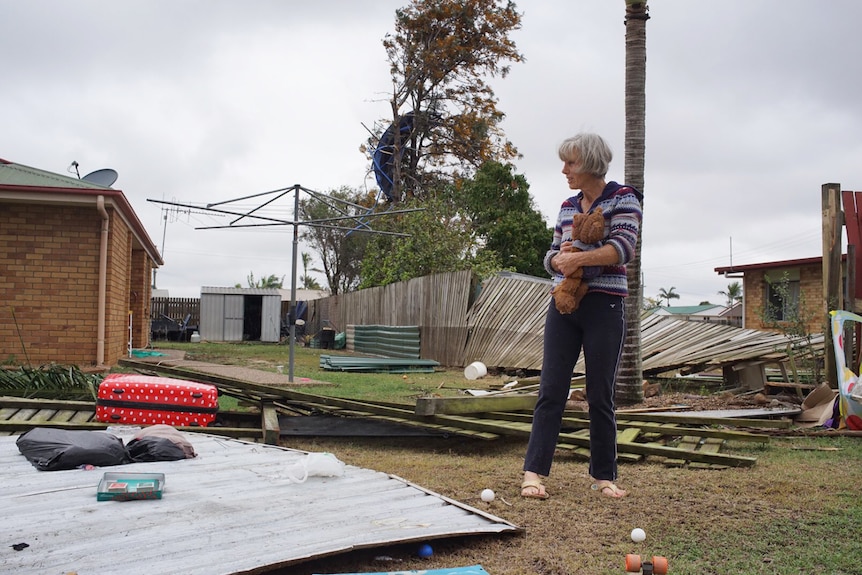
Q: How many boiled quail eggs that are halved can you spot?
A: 0